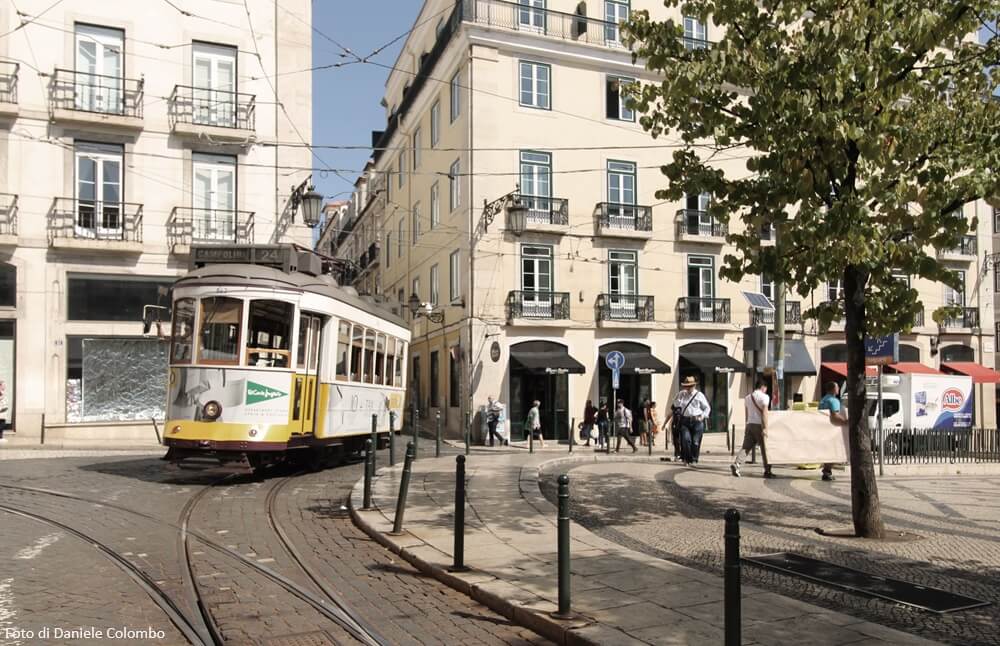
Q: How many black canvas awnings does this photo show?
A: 3